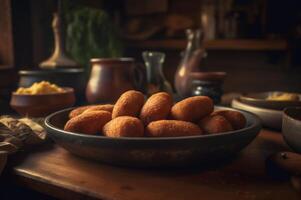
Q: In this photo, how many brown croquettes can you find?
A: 9